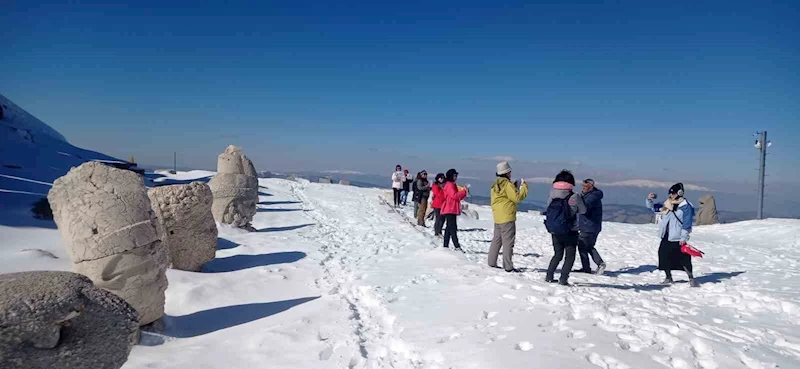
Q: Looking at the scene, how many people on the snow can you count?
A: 10